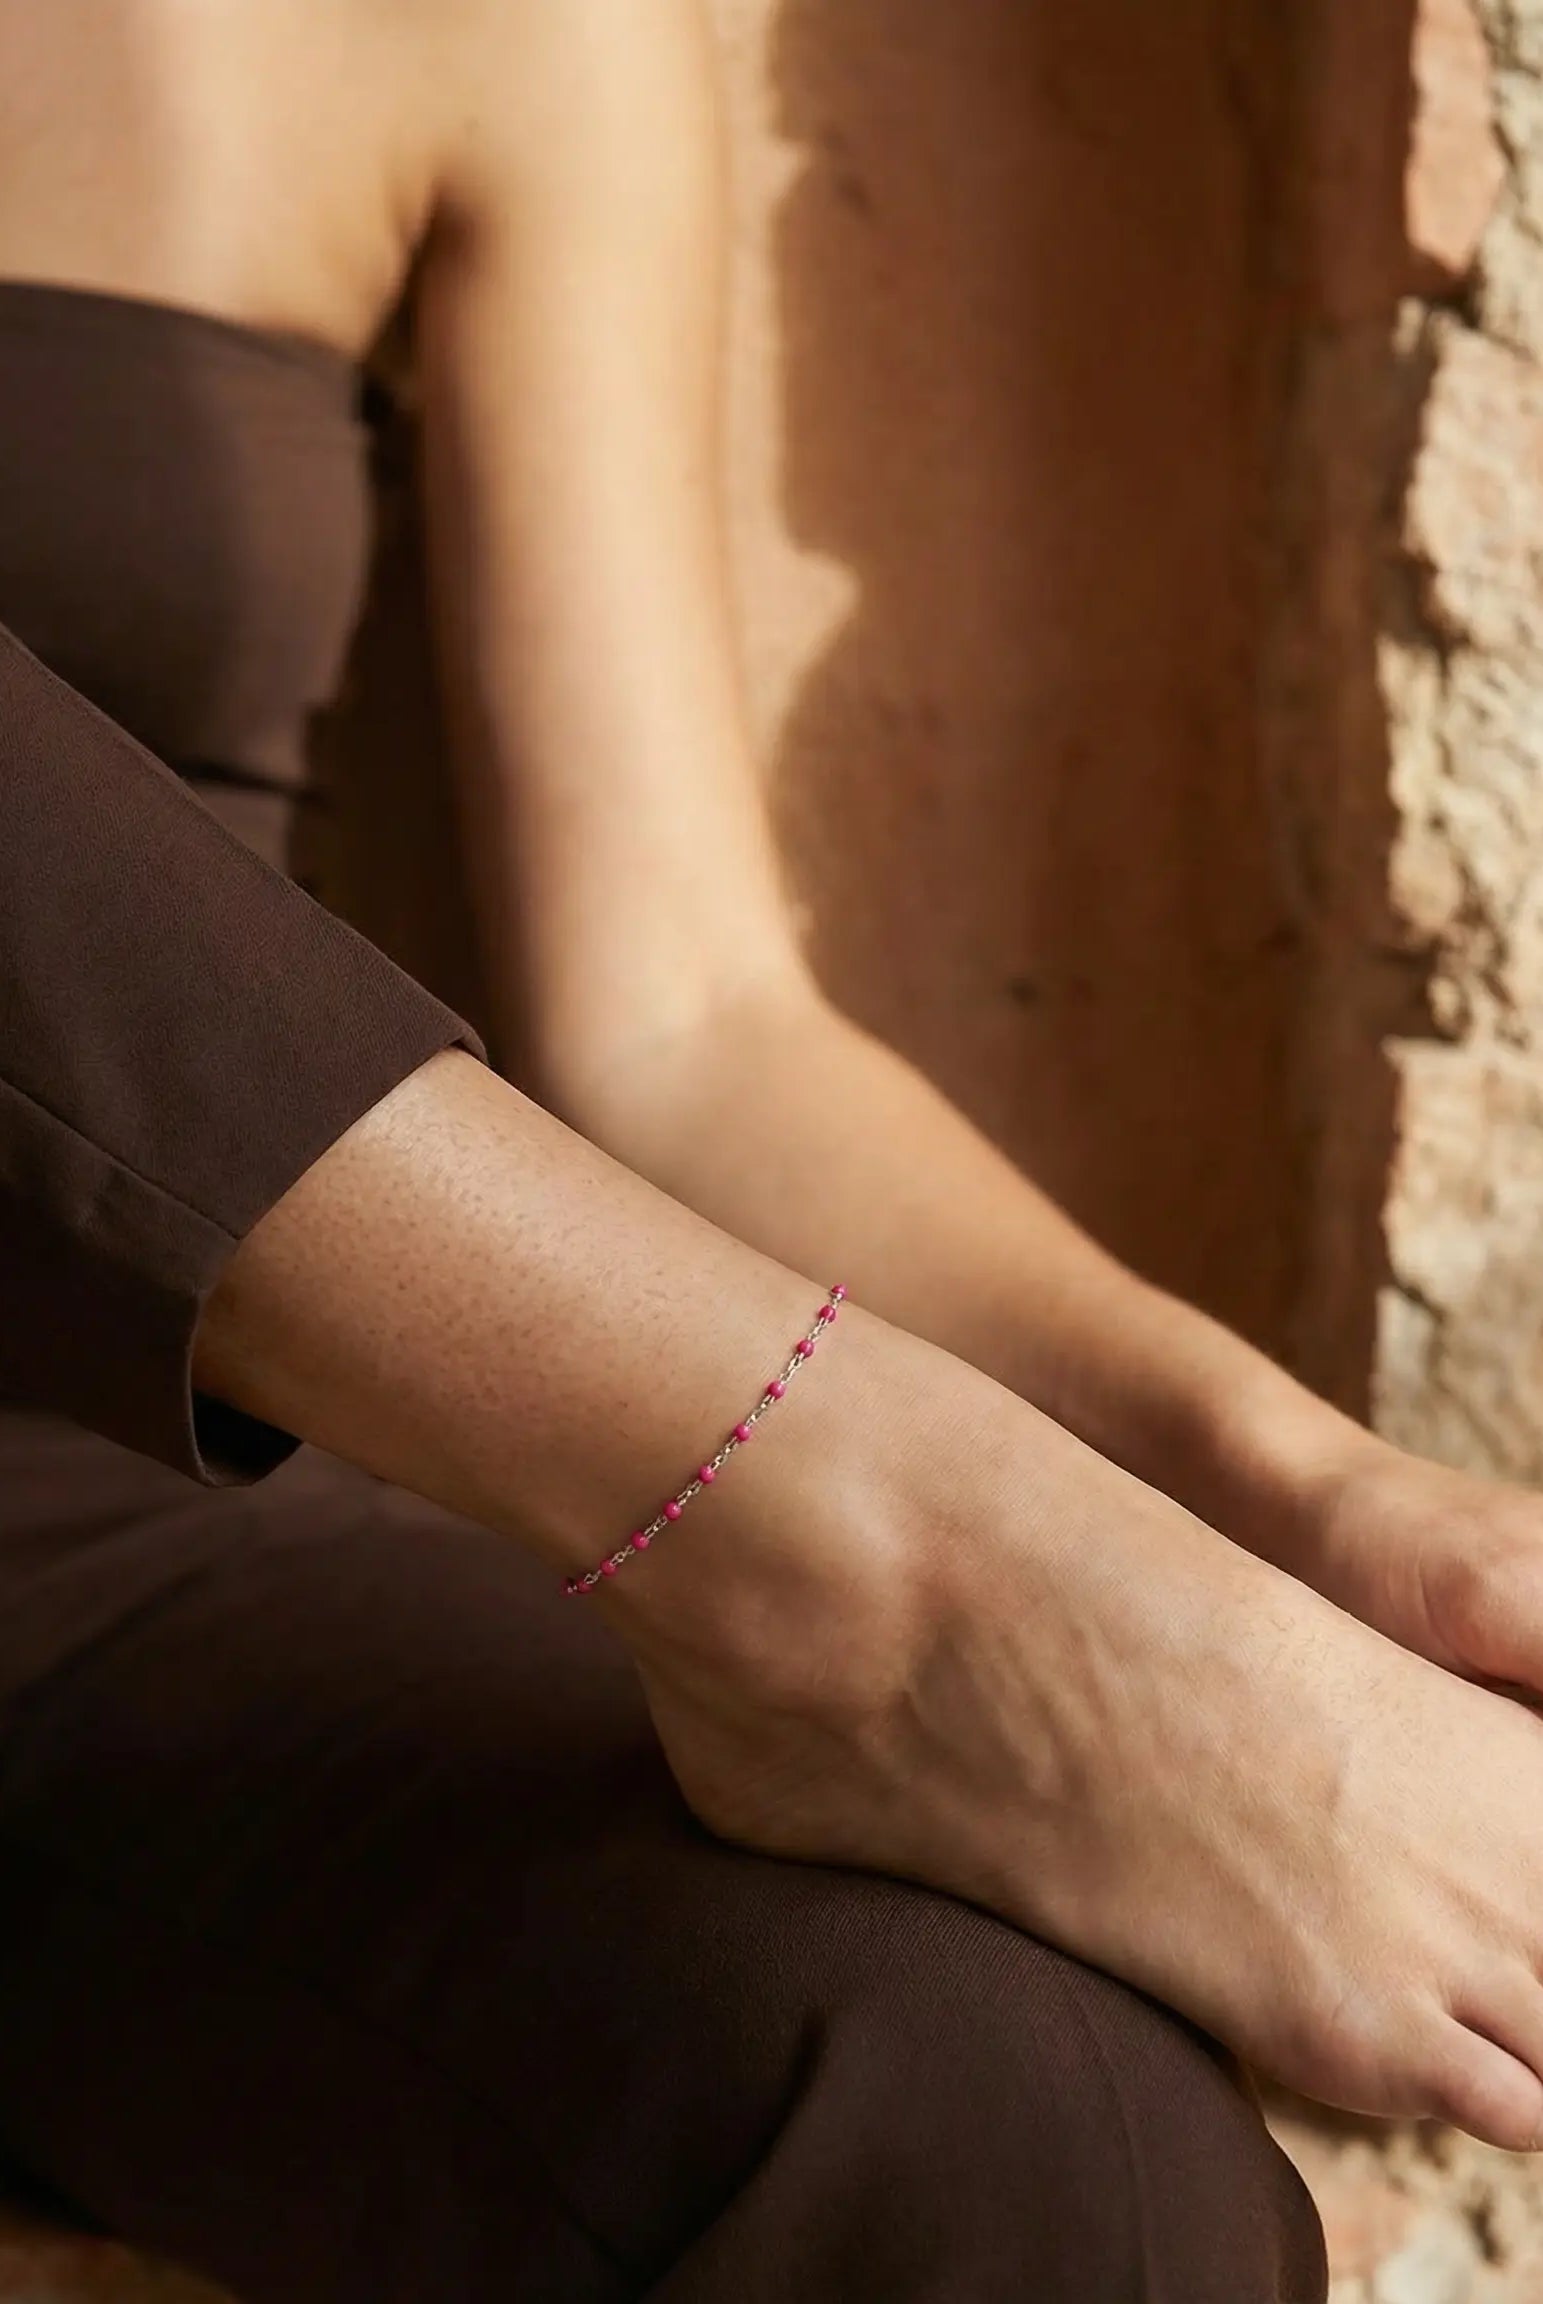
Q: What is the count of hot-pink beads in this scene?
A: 11